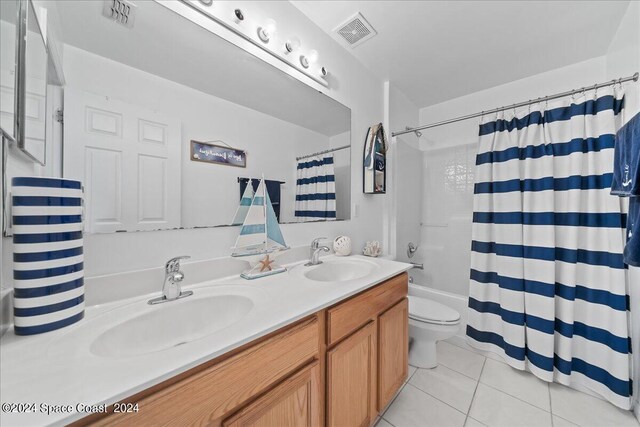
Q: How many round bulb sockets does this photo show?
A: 6